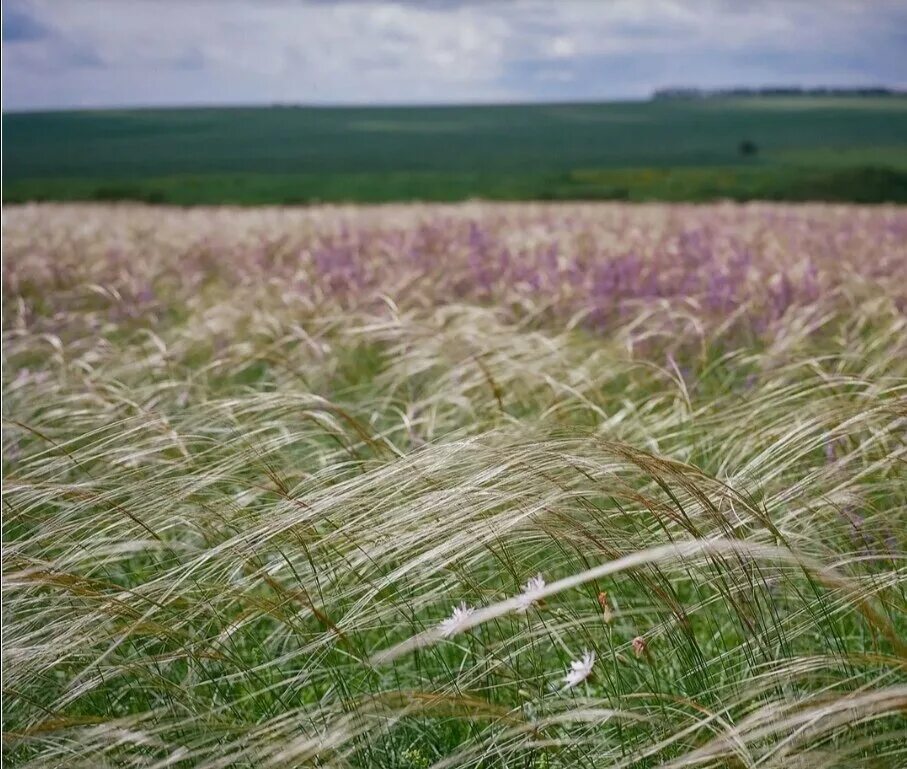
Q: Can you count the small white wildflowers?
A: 3